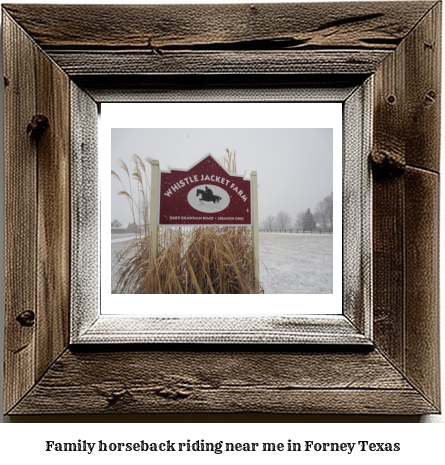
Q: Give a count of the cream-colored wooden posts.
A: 2